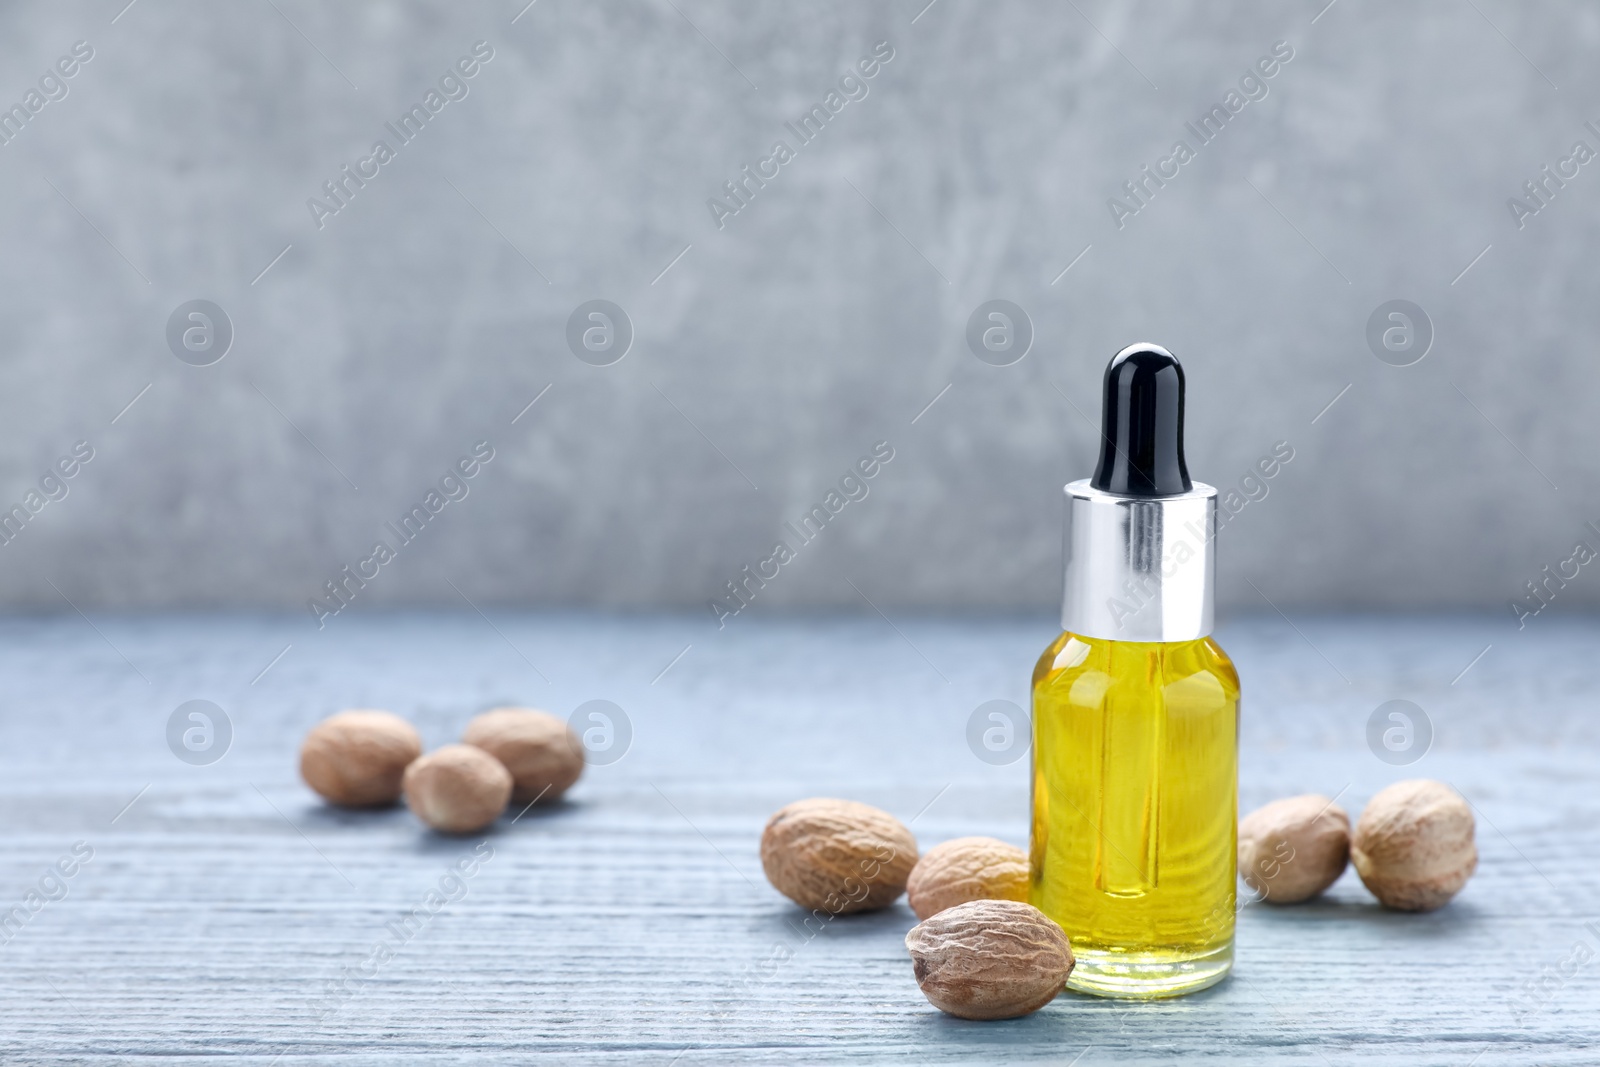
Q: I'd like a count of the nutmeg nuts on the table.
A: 8